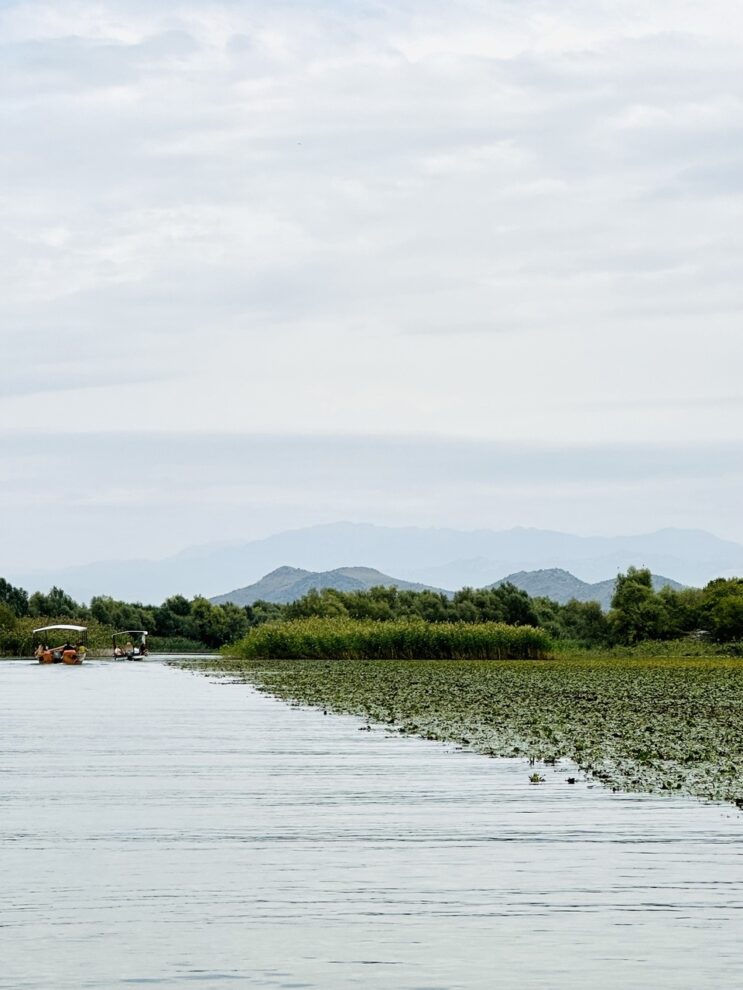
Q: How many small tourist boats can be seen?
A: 2